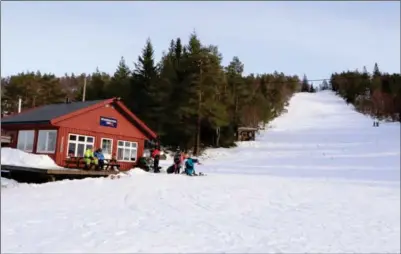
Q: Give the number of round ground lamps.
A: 0